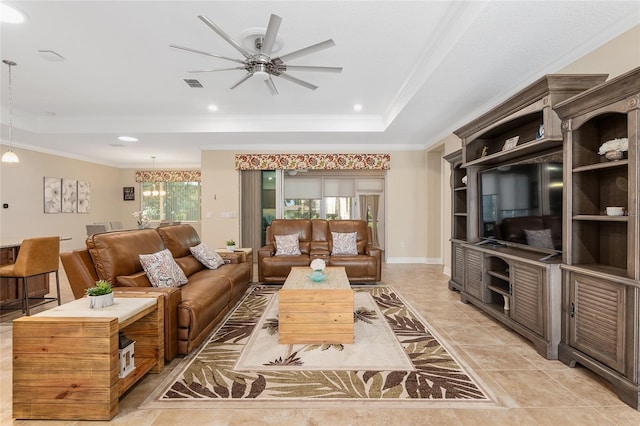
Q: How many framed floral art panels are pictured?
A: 3